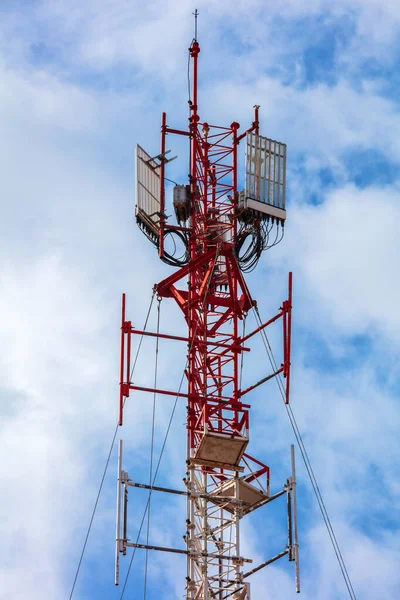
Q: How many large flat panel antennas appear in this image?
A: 2